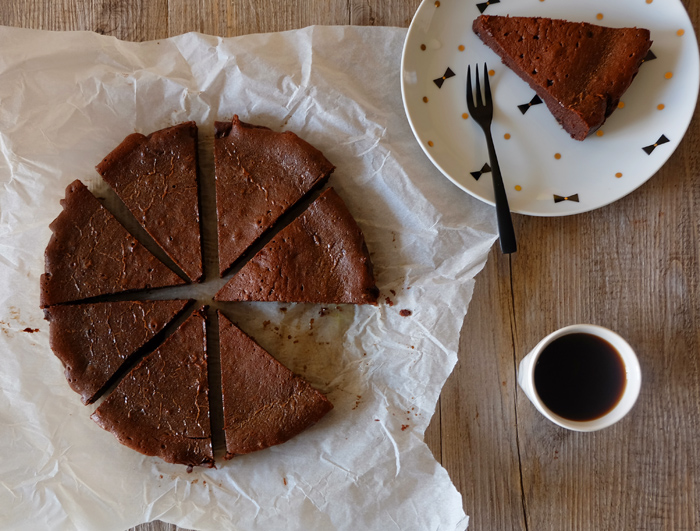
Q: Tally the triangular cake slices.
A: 8